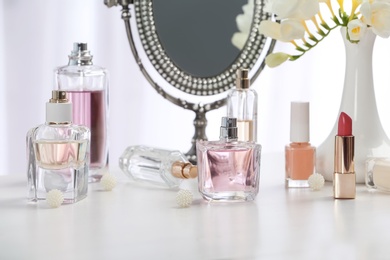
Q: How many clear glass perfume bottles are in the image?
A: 5